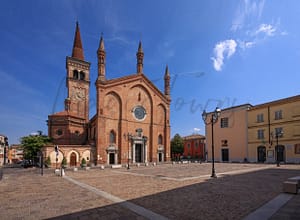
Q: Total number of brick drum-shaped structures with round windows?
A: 1